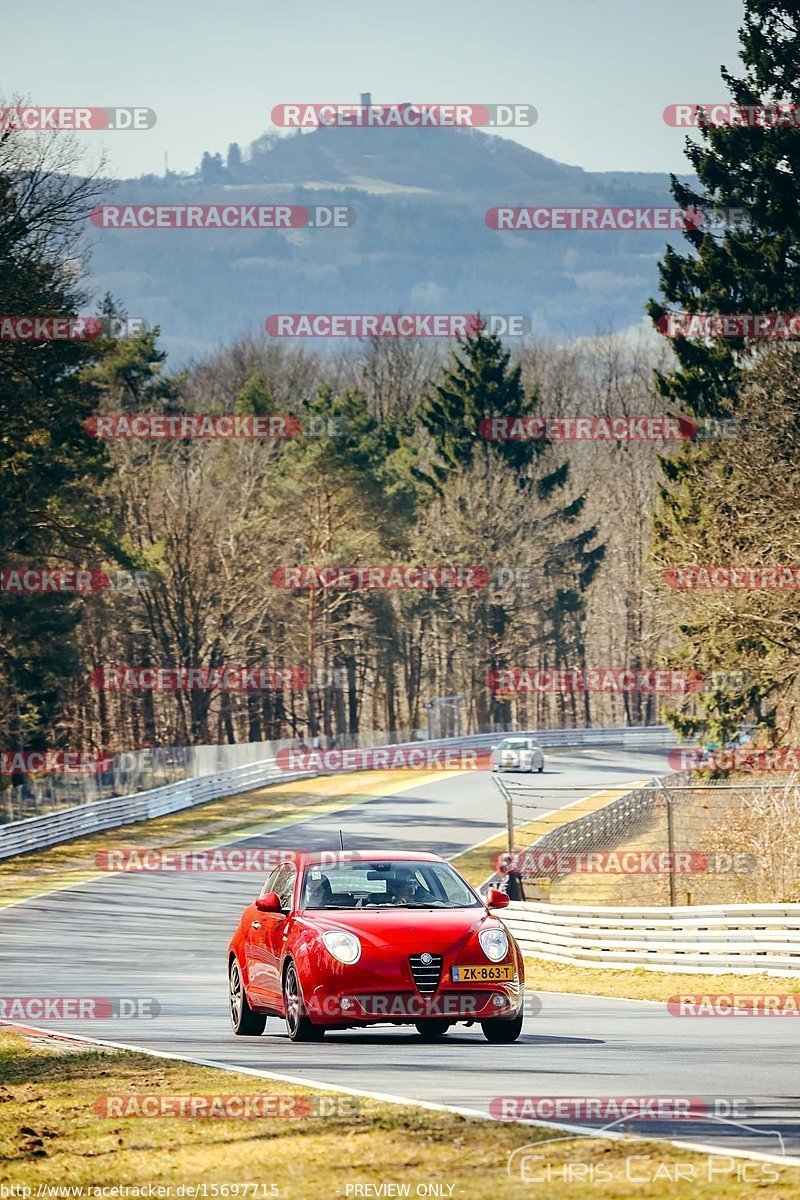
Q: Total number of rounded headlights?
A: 2